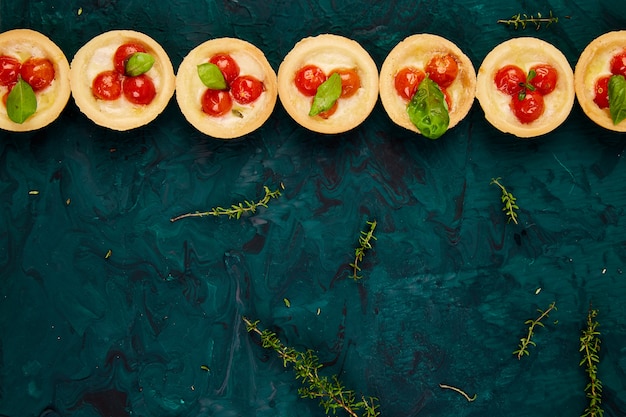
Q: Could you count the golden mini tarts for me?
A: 7